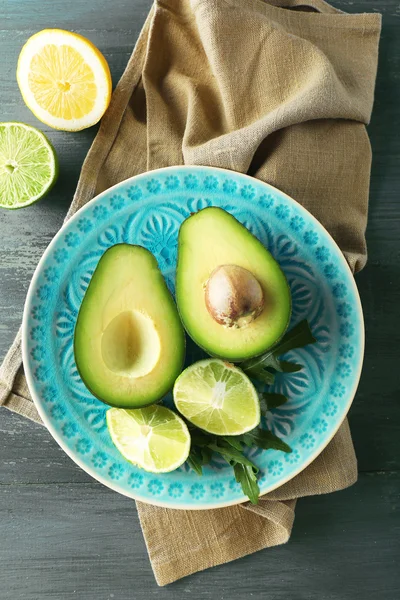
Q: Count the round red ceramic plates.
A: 0